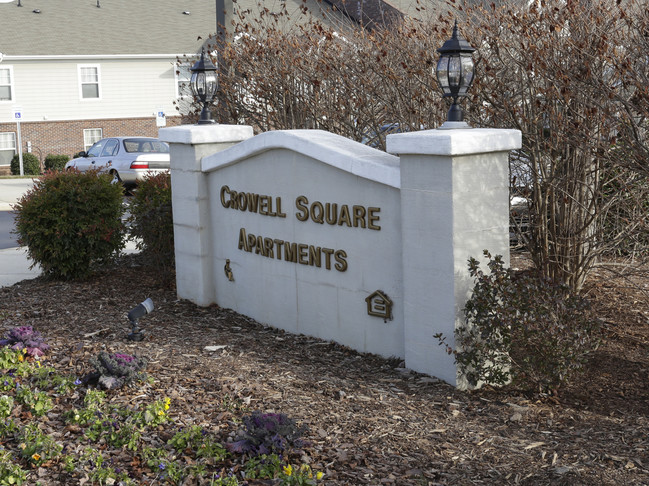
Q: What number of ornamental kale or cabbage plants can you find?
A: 3